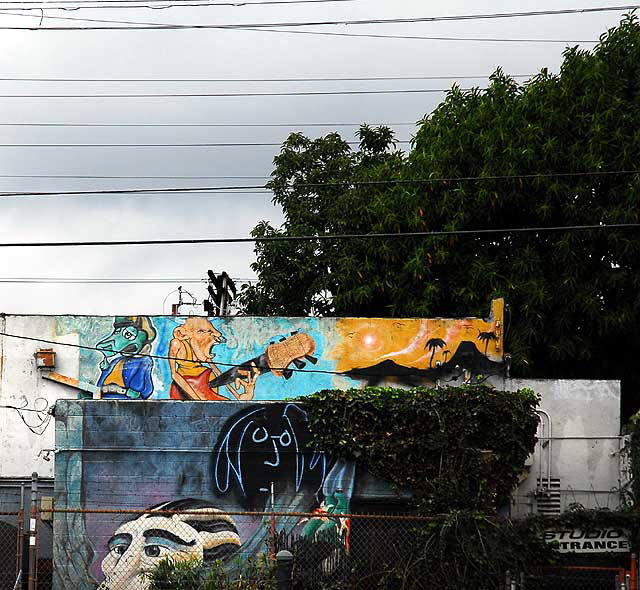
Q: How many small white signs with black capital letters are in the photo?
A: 1